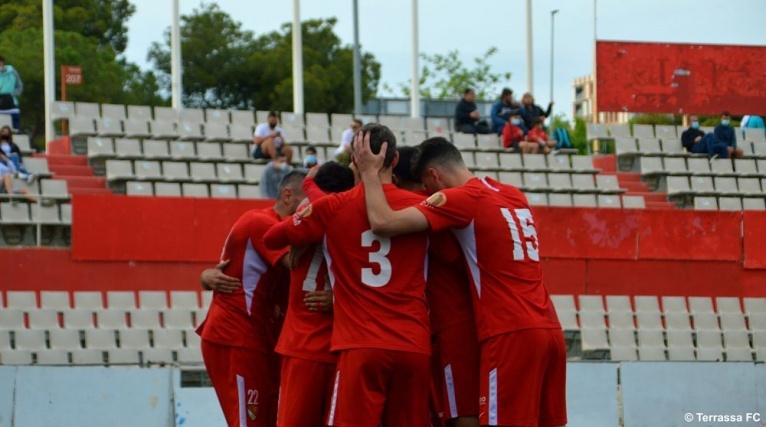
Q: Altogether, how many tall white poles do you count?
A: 5